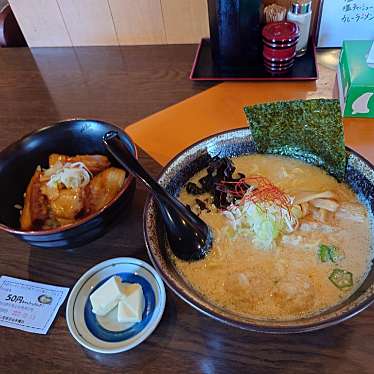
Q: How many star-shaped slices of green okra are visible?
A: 2